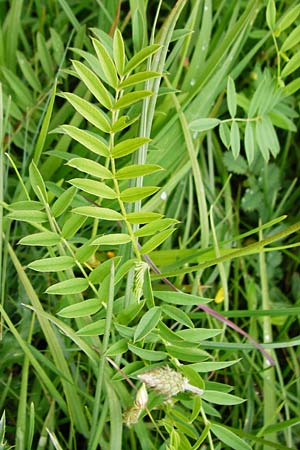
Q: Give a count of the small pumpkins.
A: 0